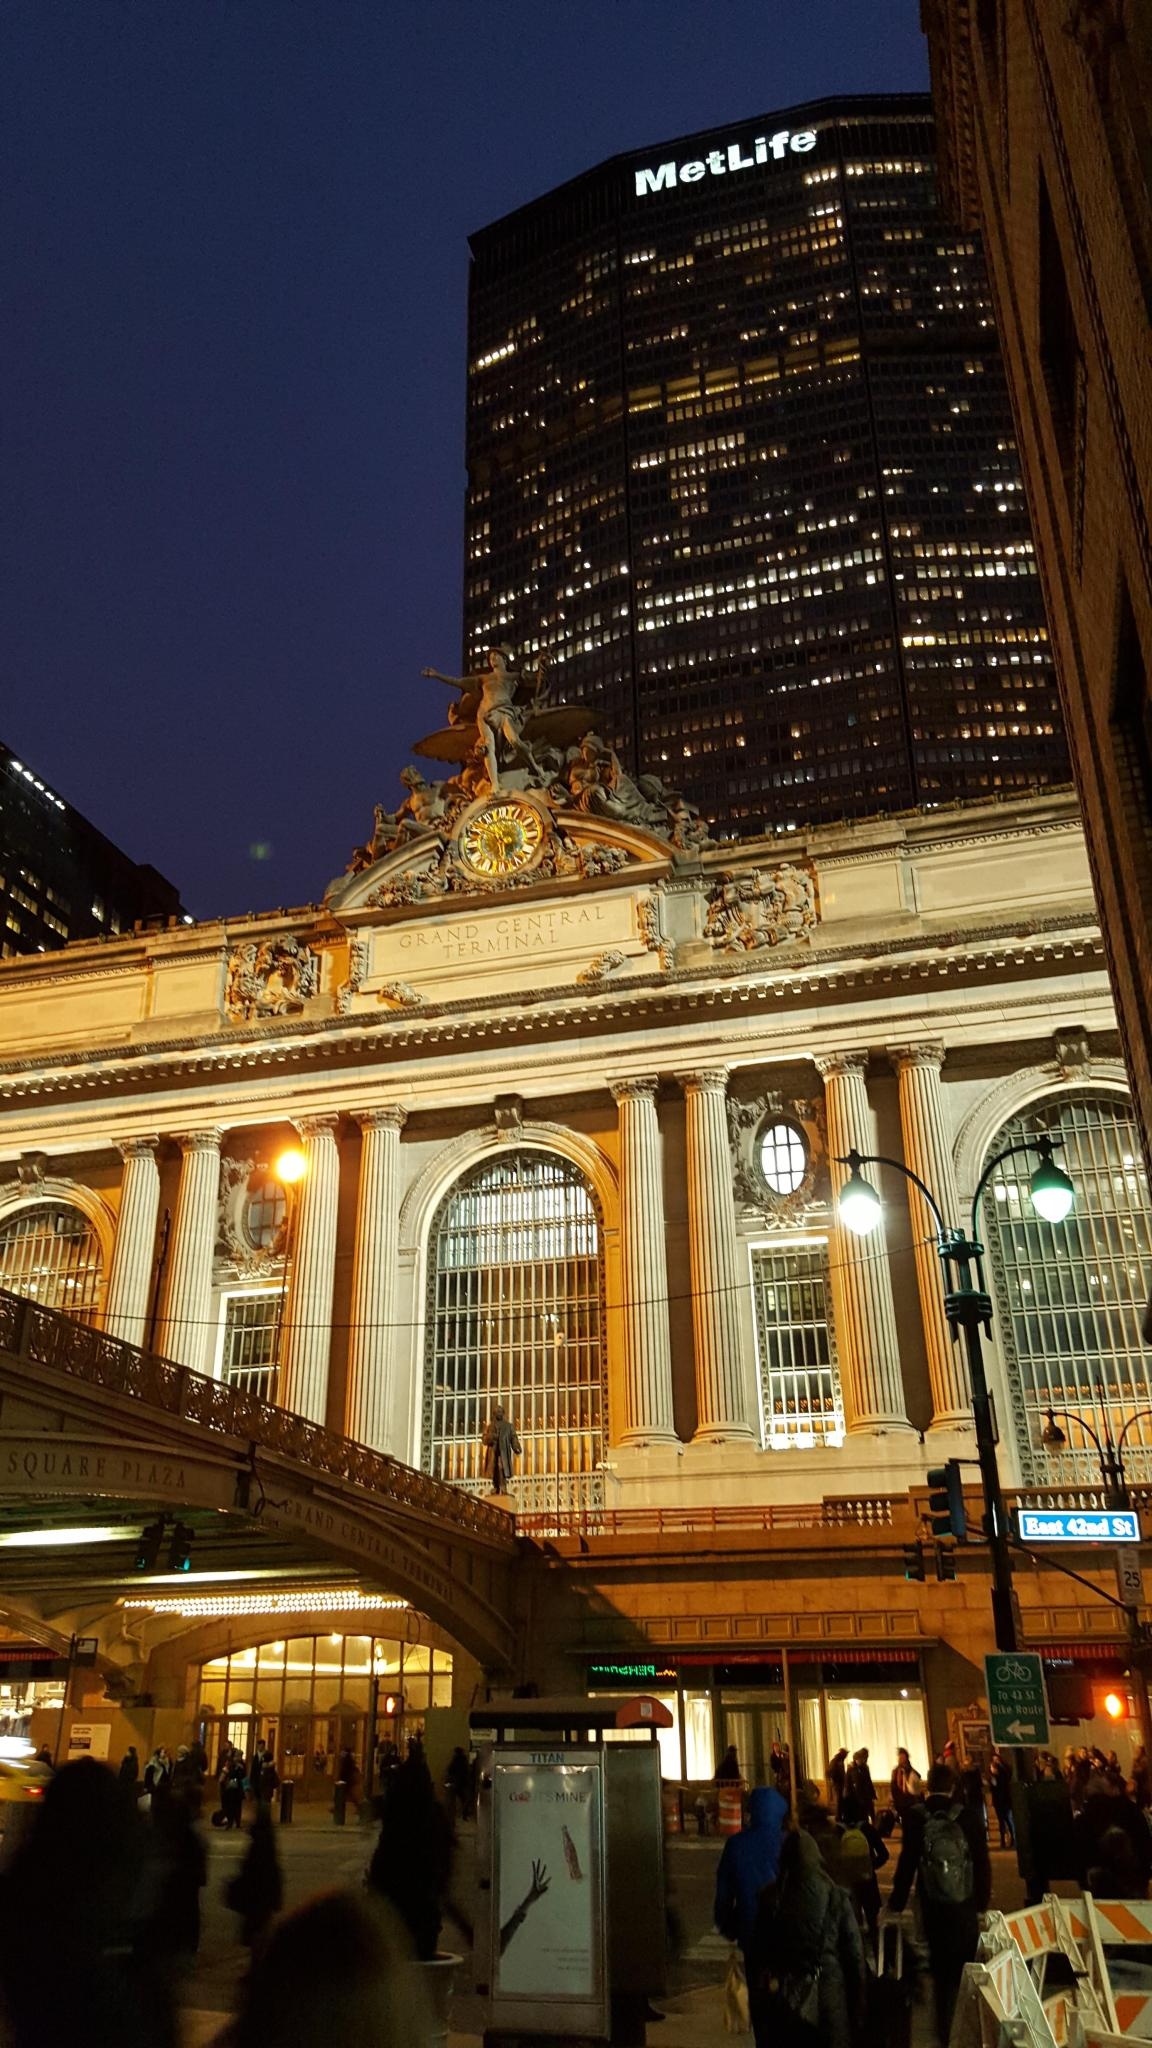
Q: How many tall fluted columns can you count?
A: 8